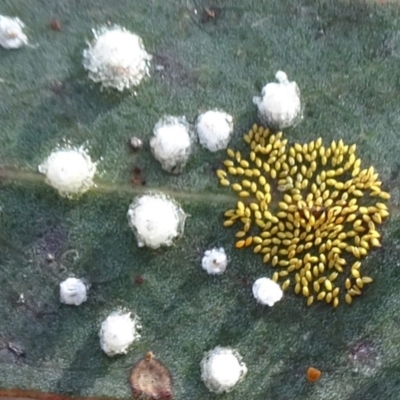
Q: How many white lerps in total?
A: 12